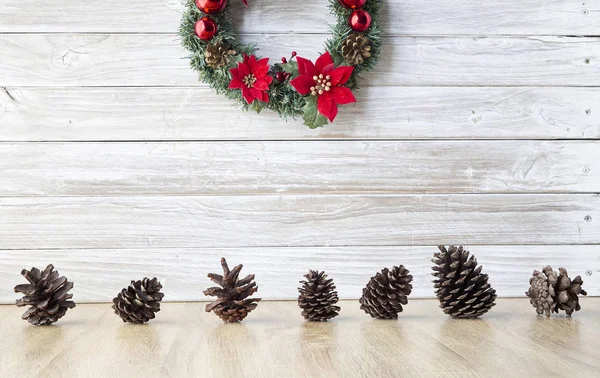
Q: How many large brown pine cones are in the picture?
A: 7